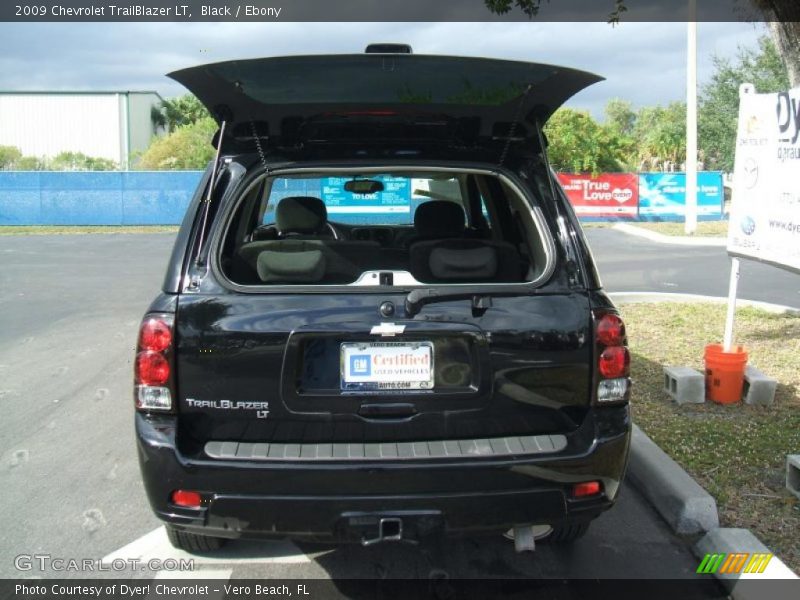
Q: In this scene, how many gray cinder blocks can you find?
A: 3